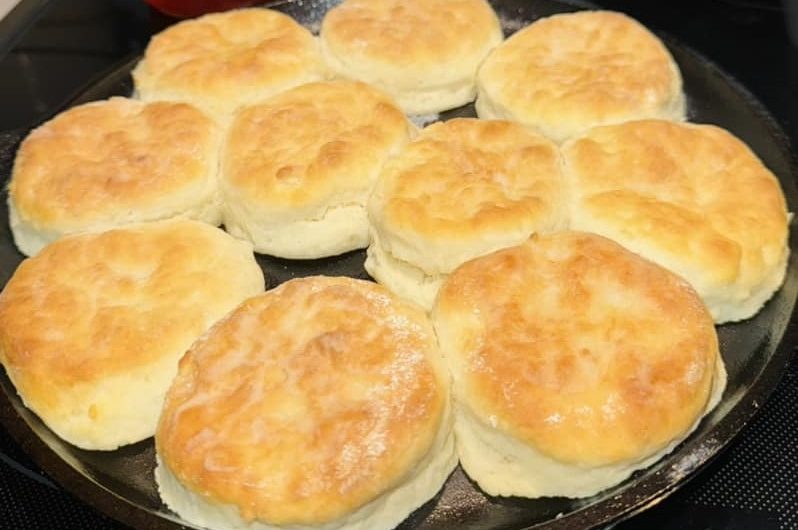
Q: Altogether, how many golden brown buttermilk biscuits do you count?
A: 10